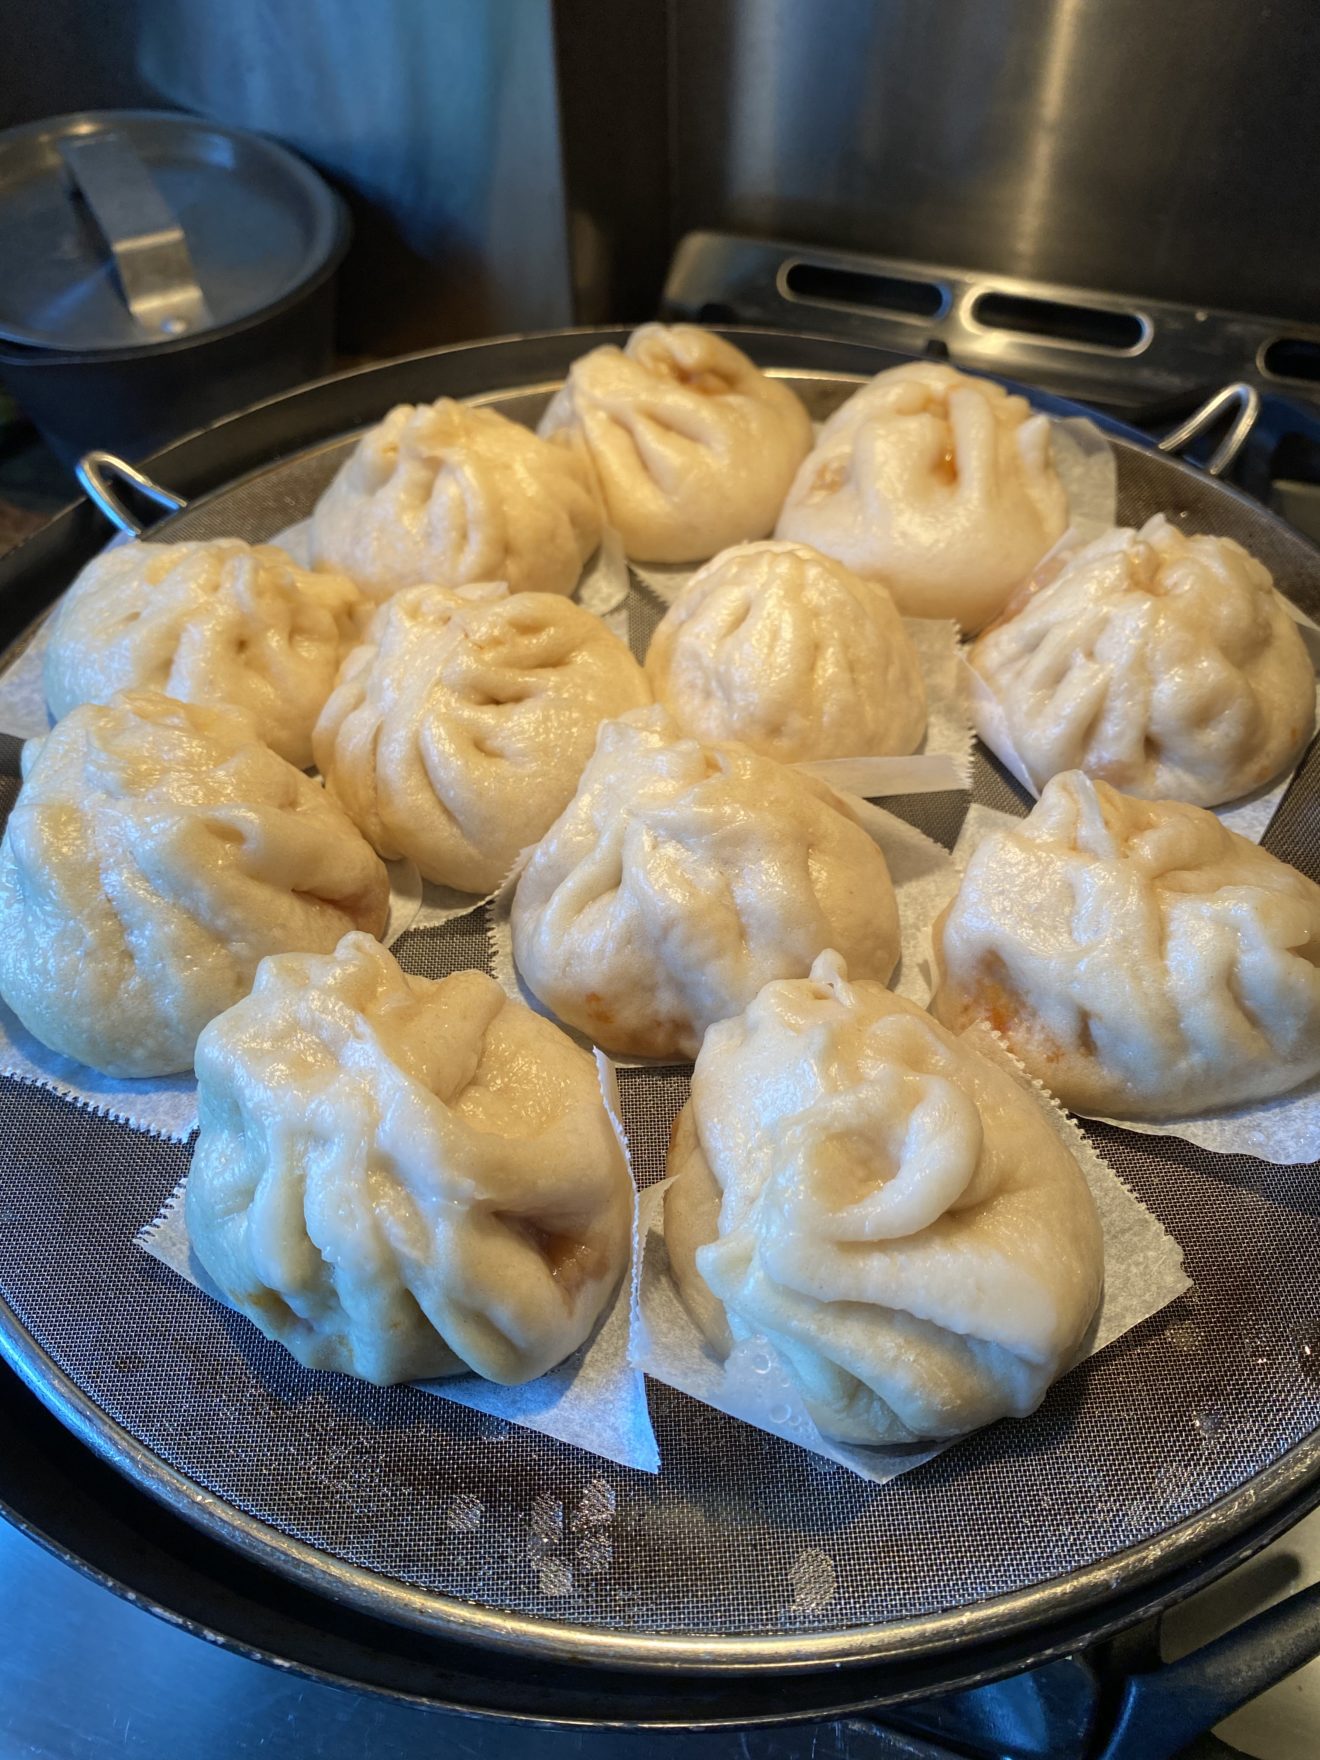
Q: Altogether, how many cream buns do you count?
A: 12